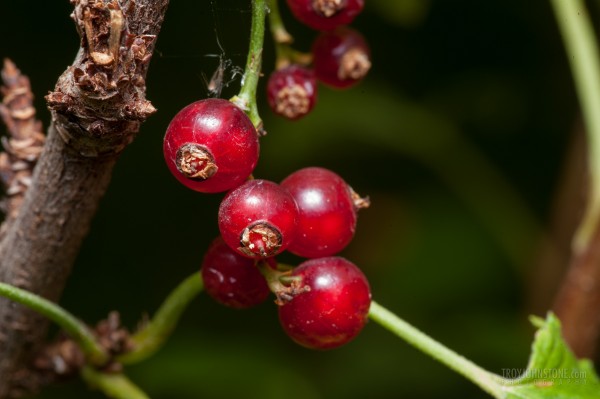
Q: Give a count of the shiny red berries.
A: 8